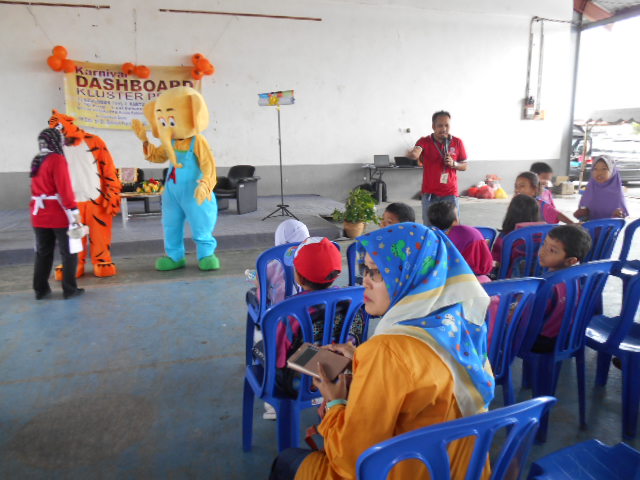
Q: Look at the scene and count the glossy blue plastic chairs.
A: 12